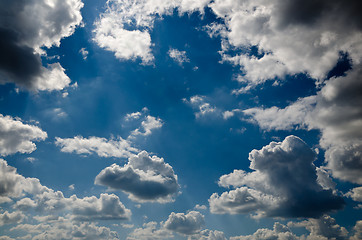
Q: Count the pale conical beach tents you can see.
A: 0